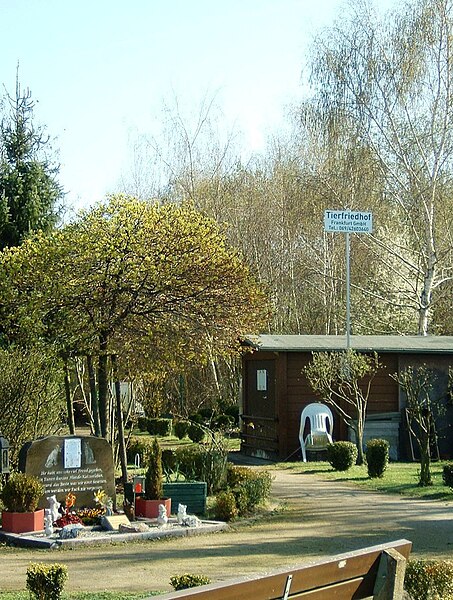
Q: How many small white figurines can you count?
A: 4